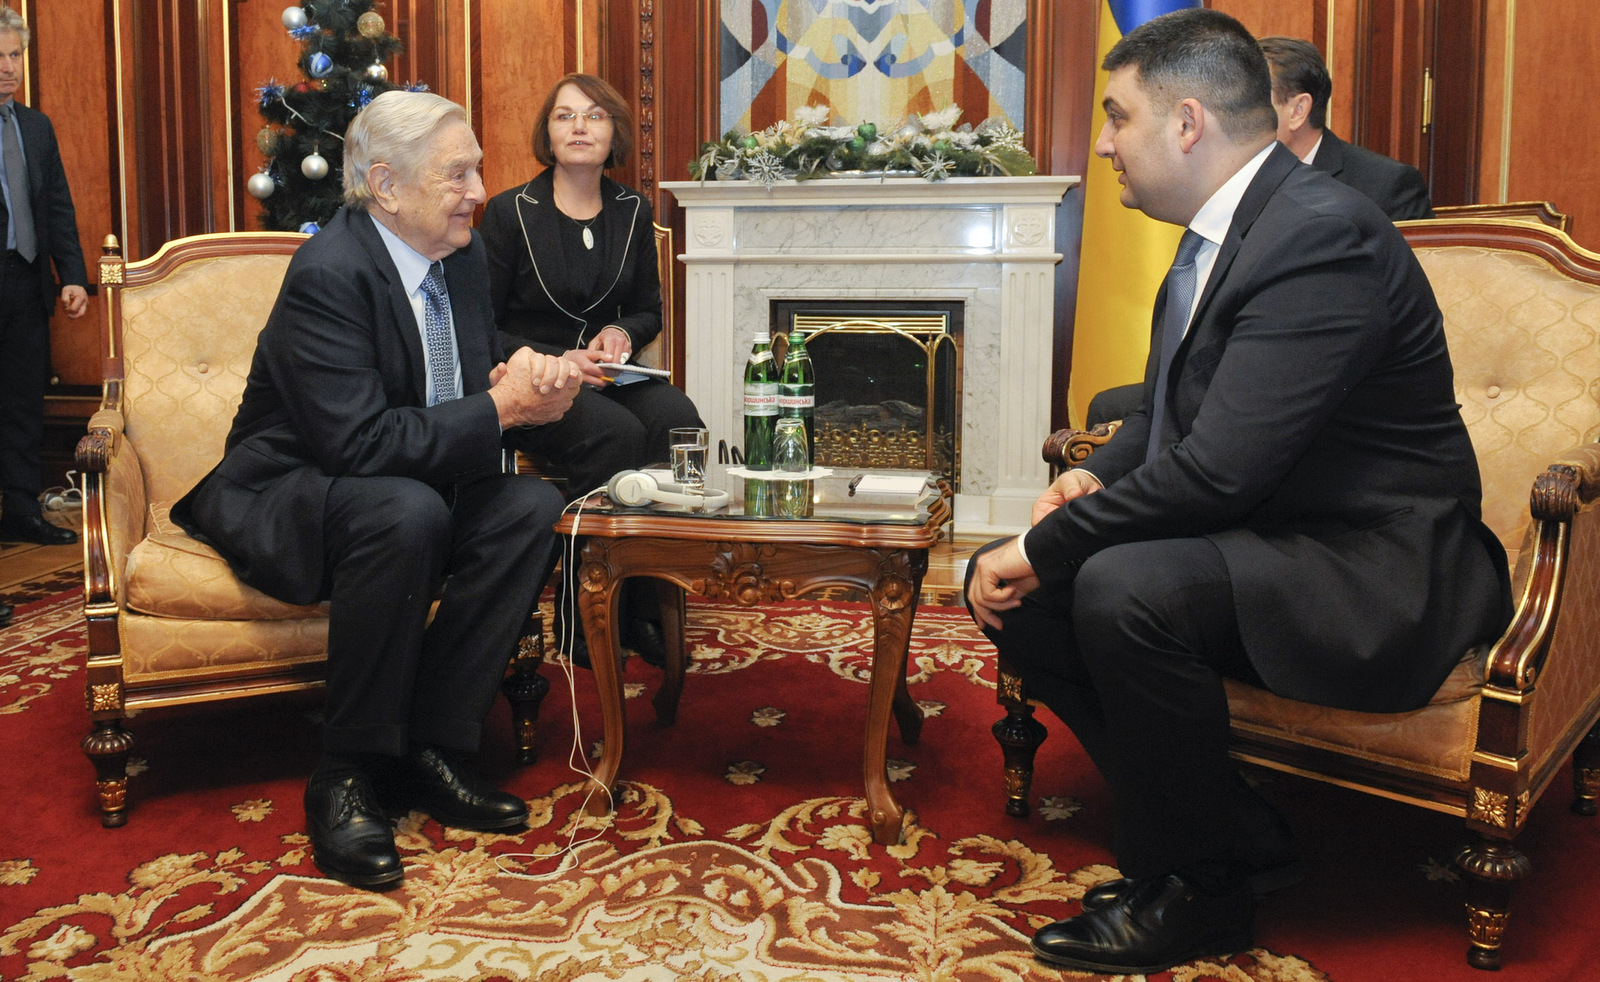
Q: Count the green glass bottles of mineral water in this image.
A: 2